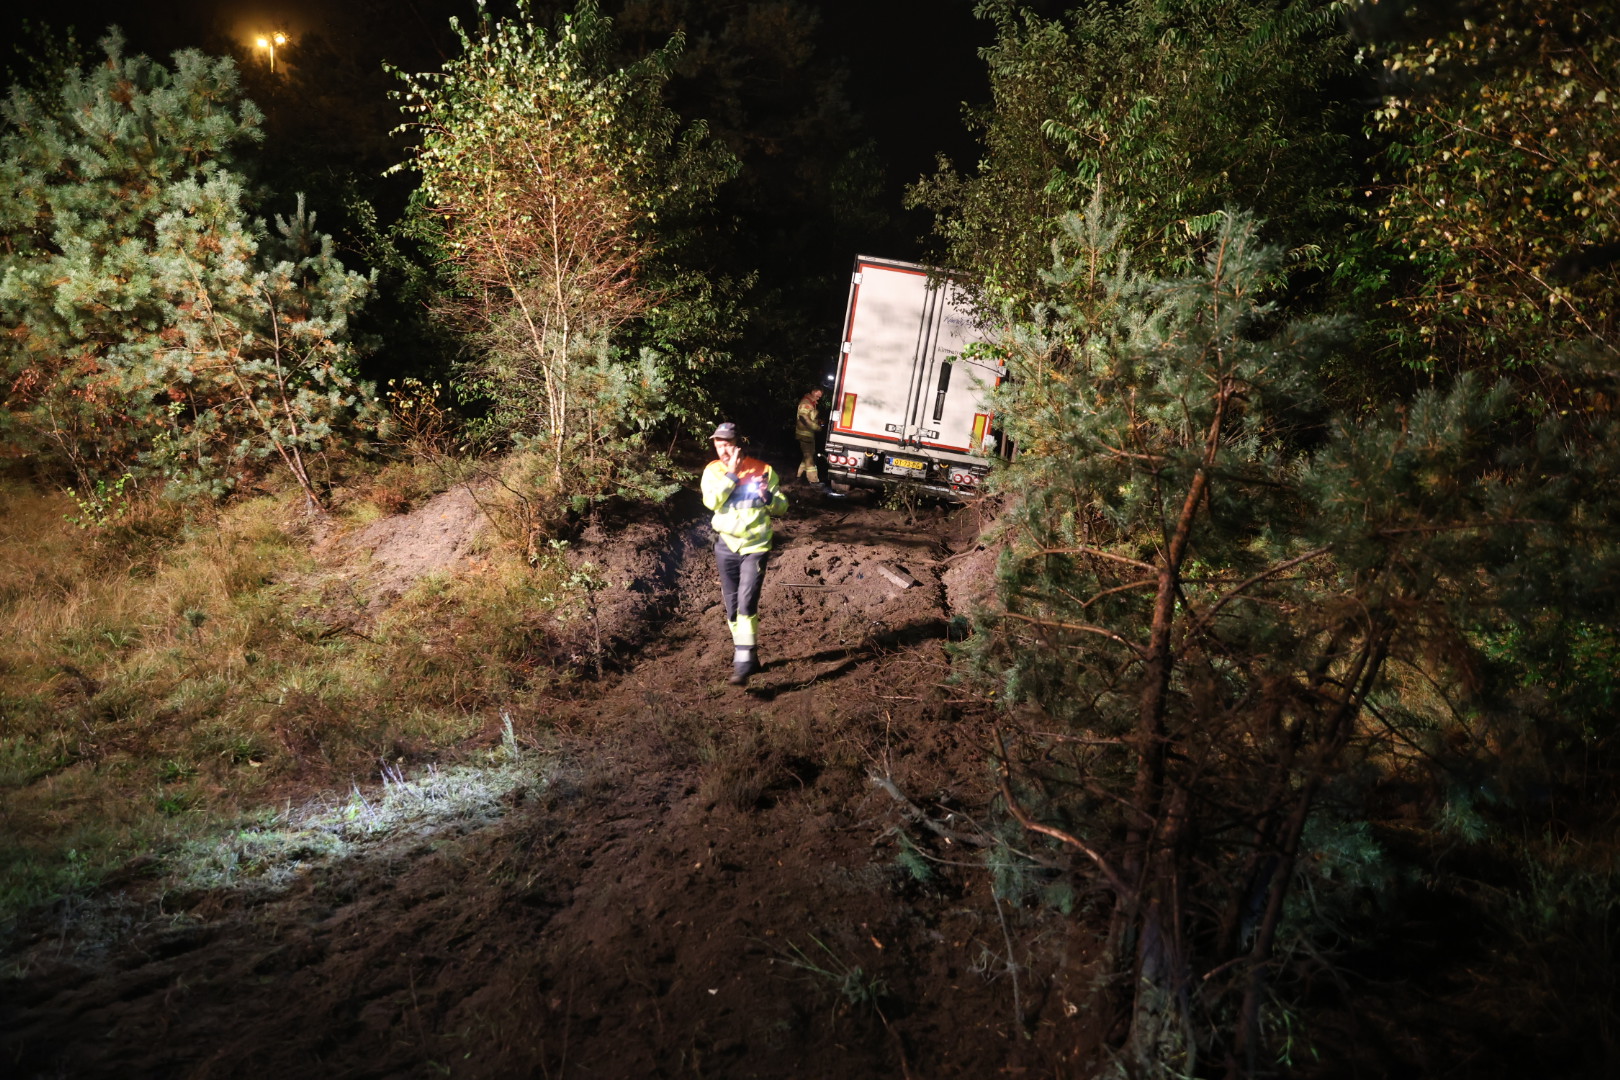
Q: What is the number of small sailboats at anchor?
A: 0